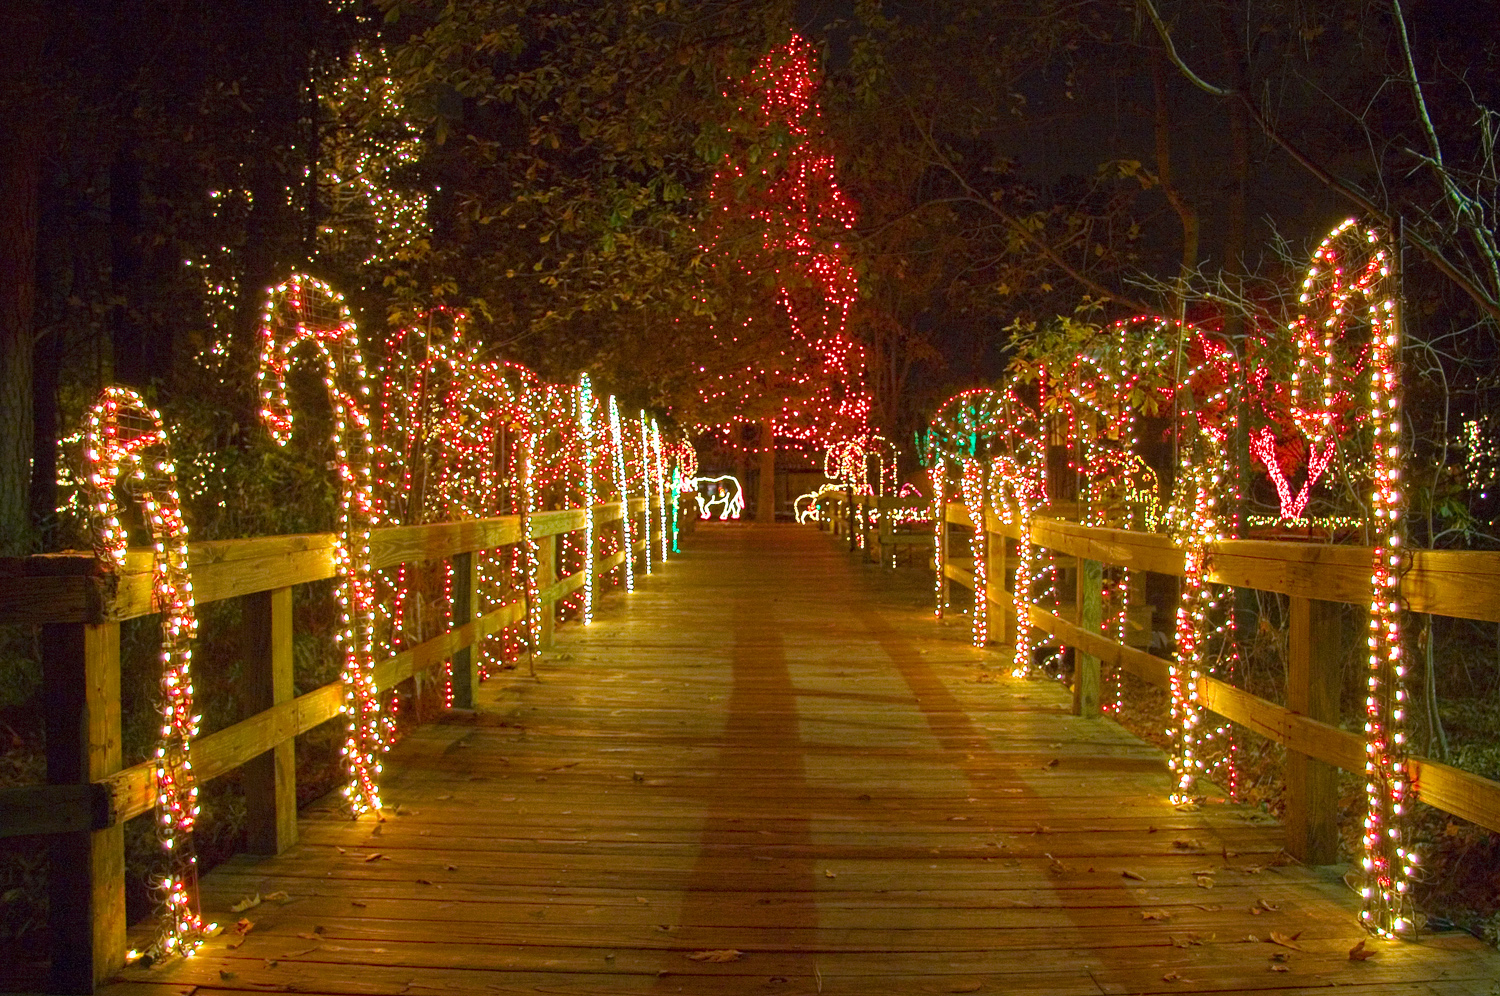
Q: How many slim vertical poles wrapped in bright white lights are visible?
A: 4